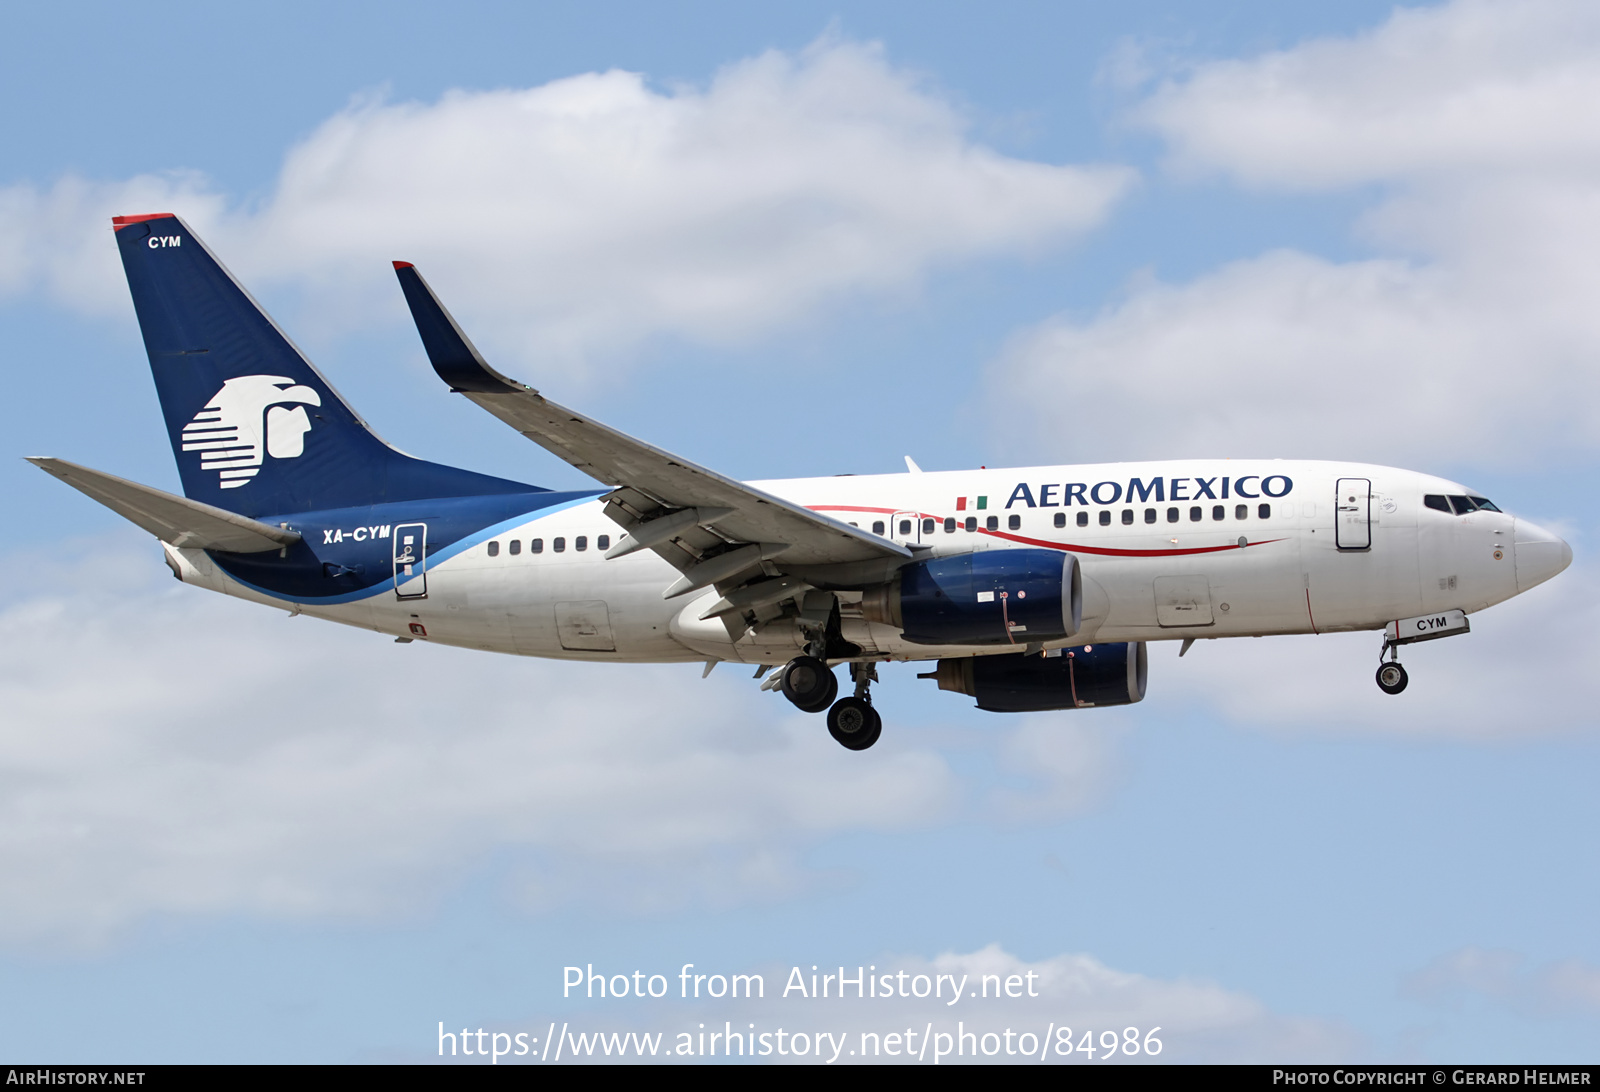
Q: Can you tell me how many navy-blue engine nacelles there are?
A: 2